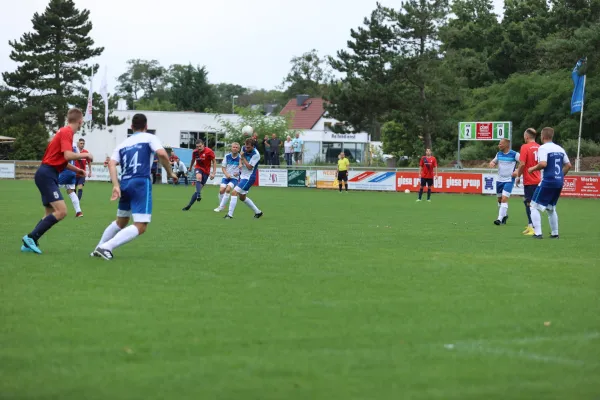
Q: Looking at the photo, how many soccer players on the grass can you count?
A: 11